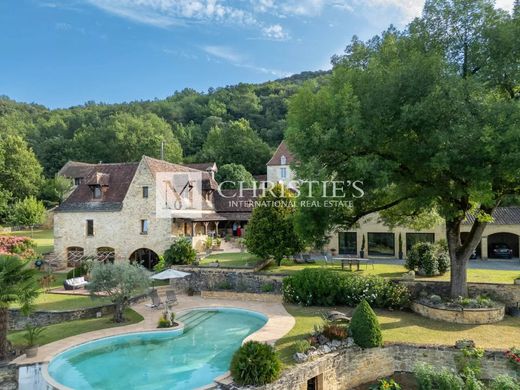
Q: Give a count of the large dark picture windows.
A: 3